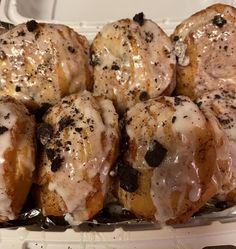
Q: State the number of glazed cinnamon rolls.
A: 7